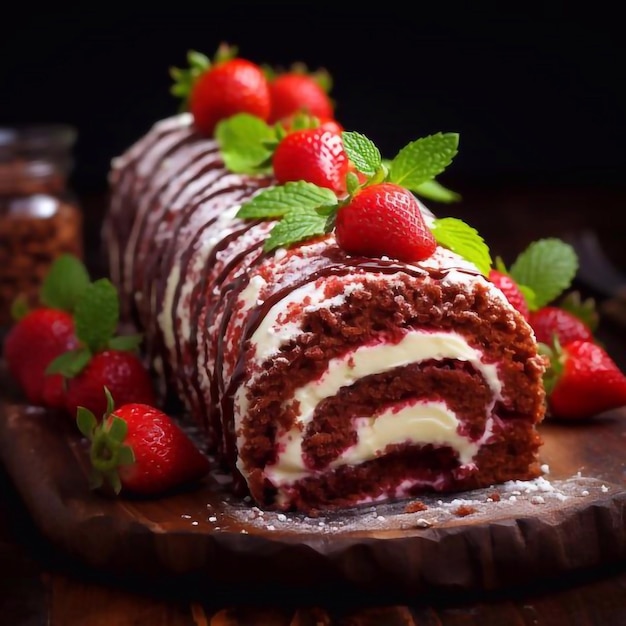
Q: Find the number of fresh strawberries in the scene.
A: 11